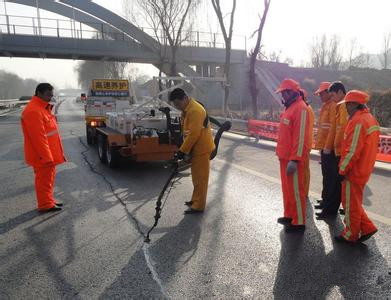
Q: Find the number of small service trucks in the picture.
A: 1